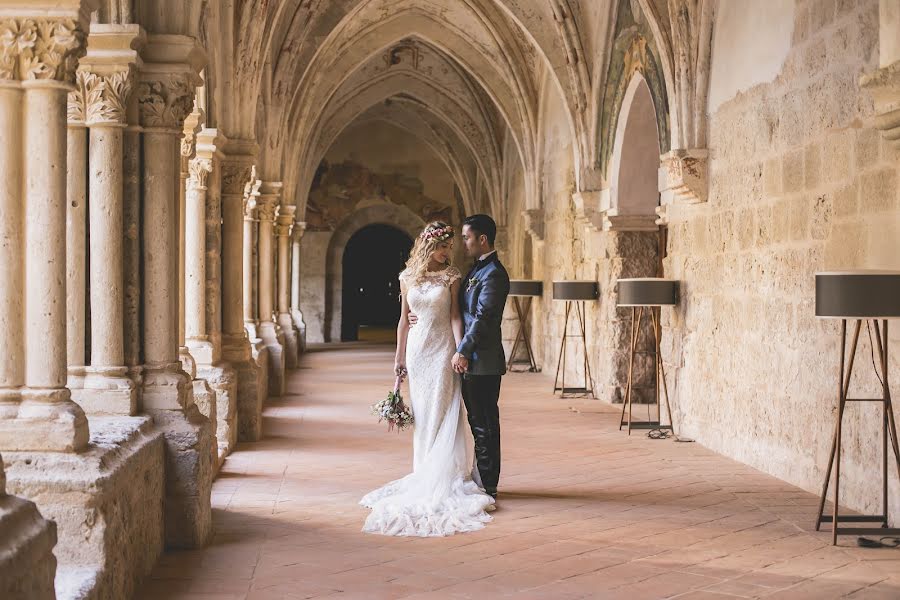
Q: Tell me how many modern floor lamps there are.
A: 4